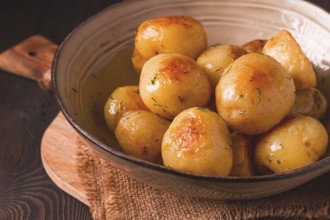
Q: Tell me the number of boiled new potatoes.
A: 13